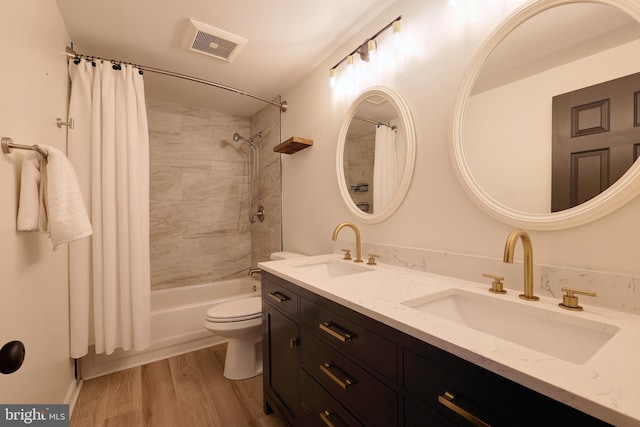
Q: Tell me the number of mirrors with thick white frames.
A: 2